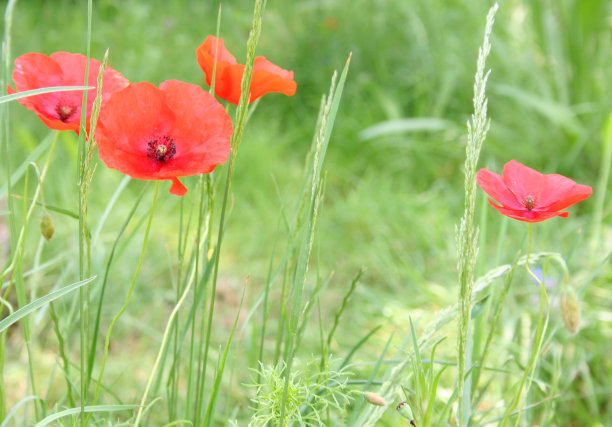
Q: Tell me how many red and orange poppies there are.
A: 4